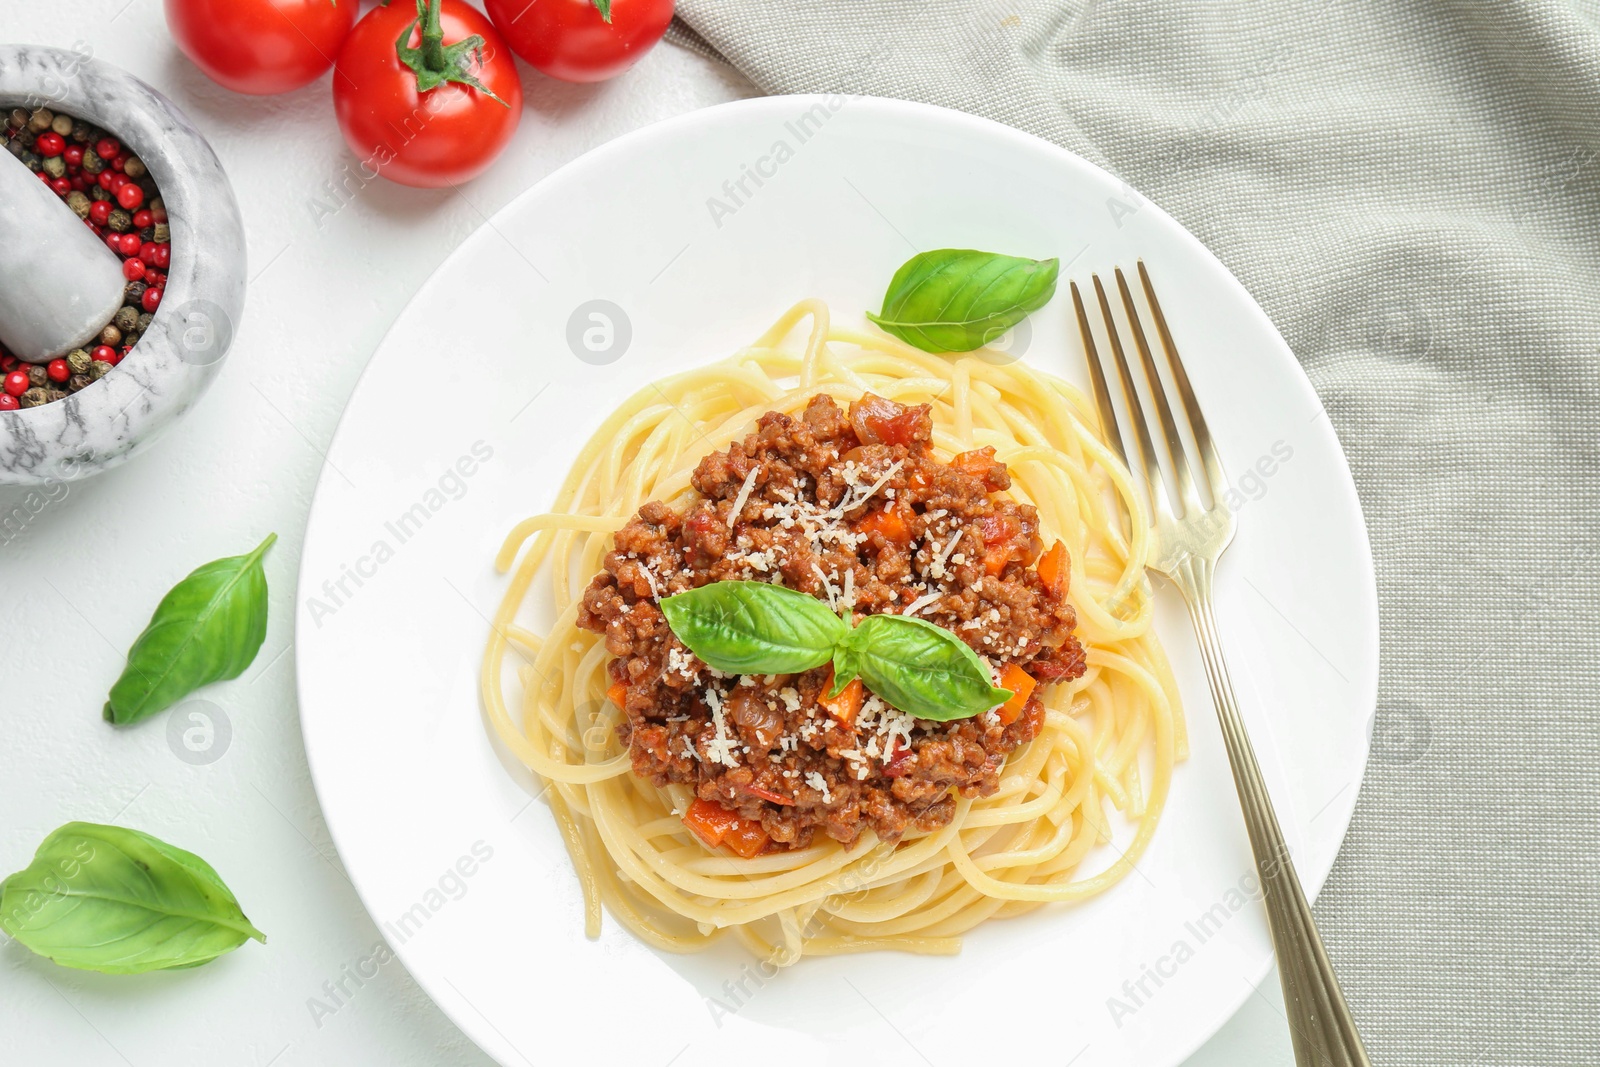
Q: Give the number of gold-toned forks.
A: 1